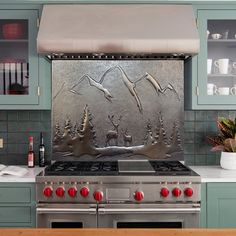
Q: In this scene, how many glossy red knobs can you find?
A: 9